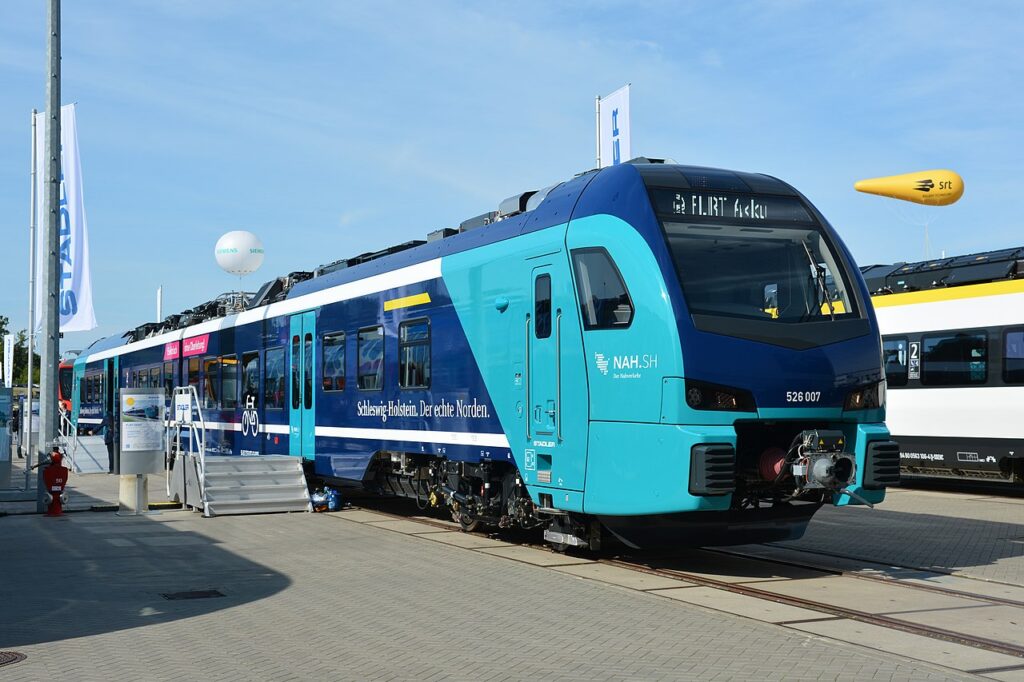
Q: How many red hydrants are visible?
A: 1